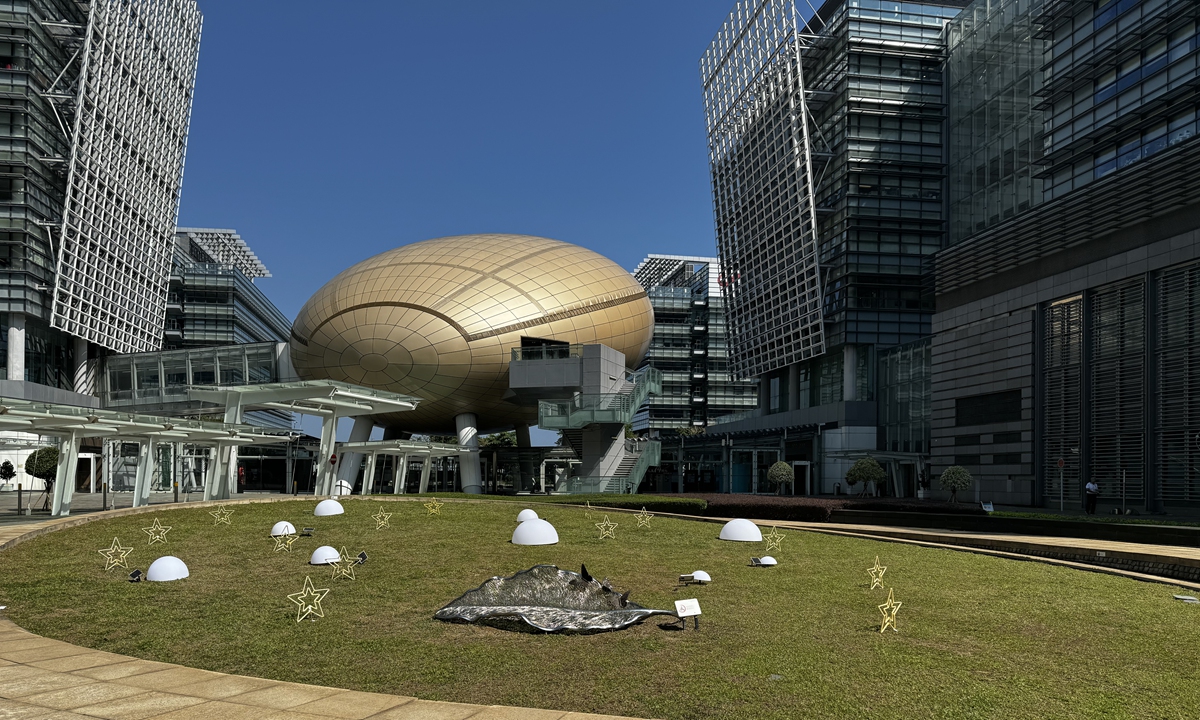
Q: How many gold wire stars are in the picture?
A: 14